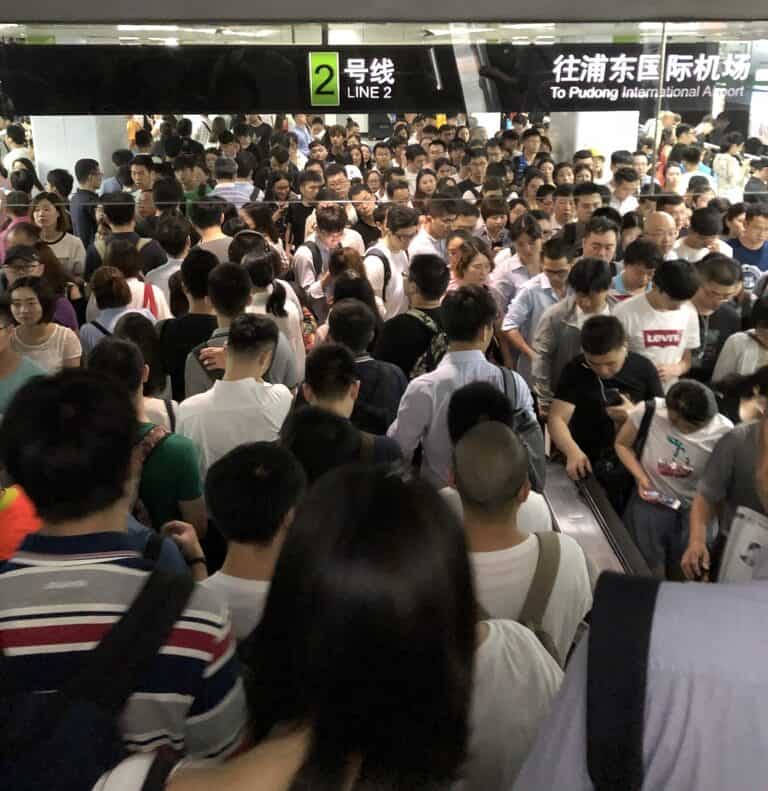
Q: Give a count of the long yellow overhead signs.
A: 0